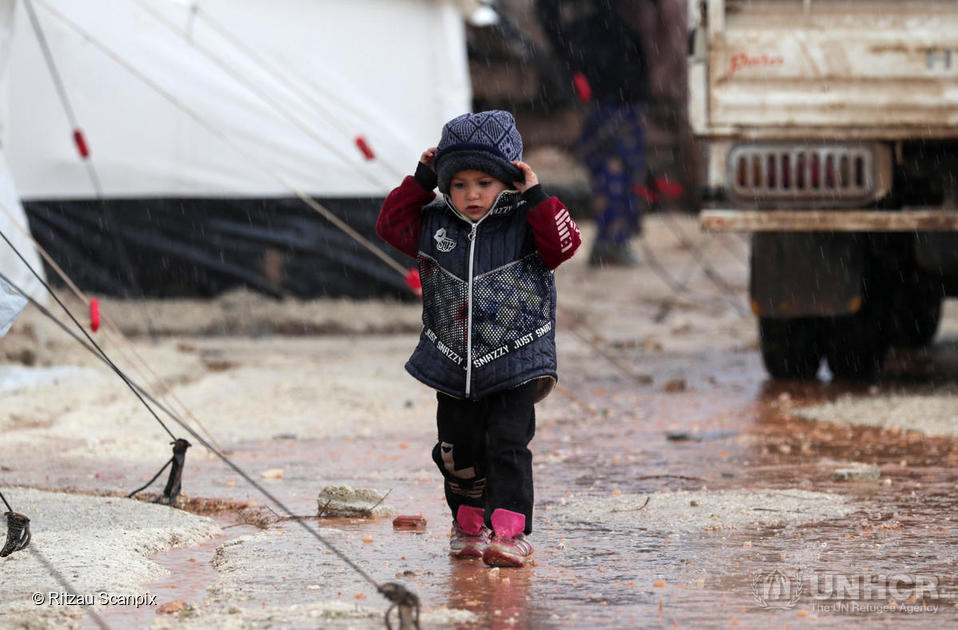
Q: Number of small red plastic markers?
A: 7